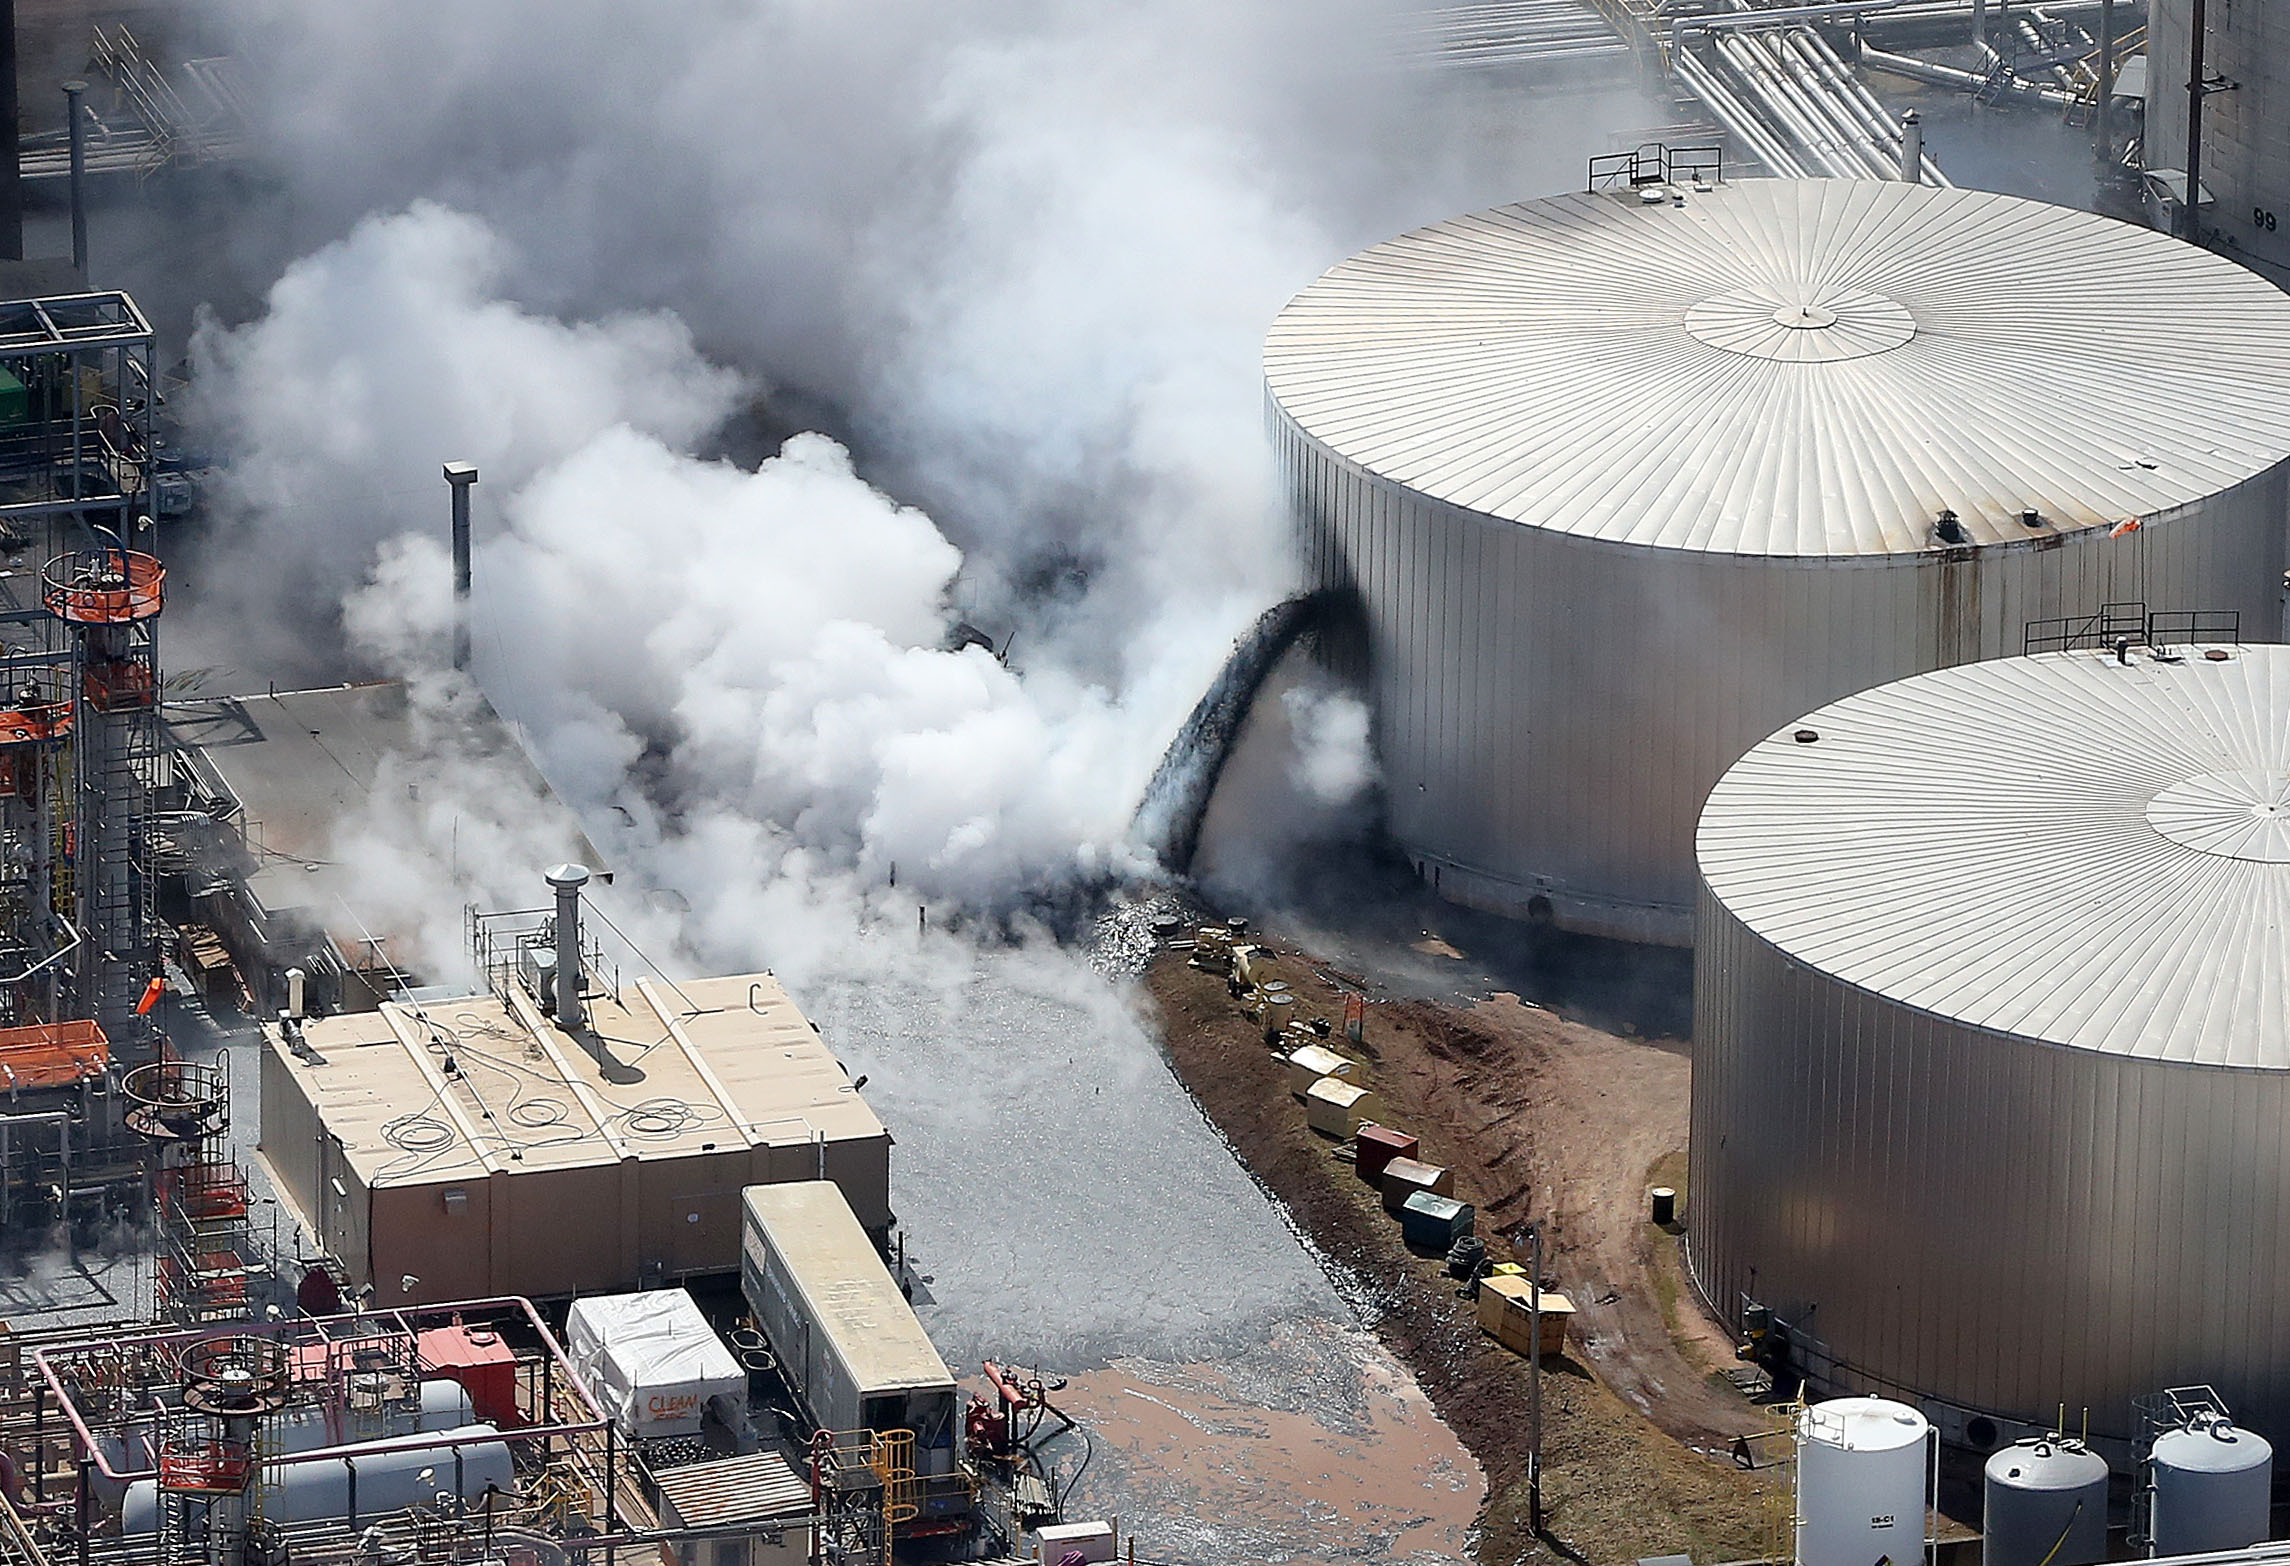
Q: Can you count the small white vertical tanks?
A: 3